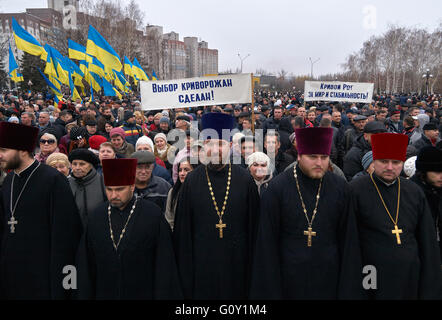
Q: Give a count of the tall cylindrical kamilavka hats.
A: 5